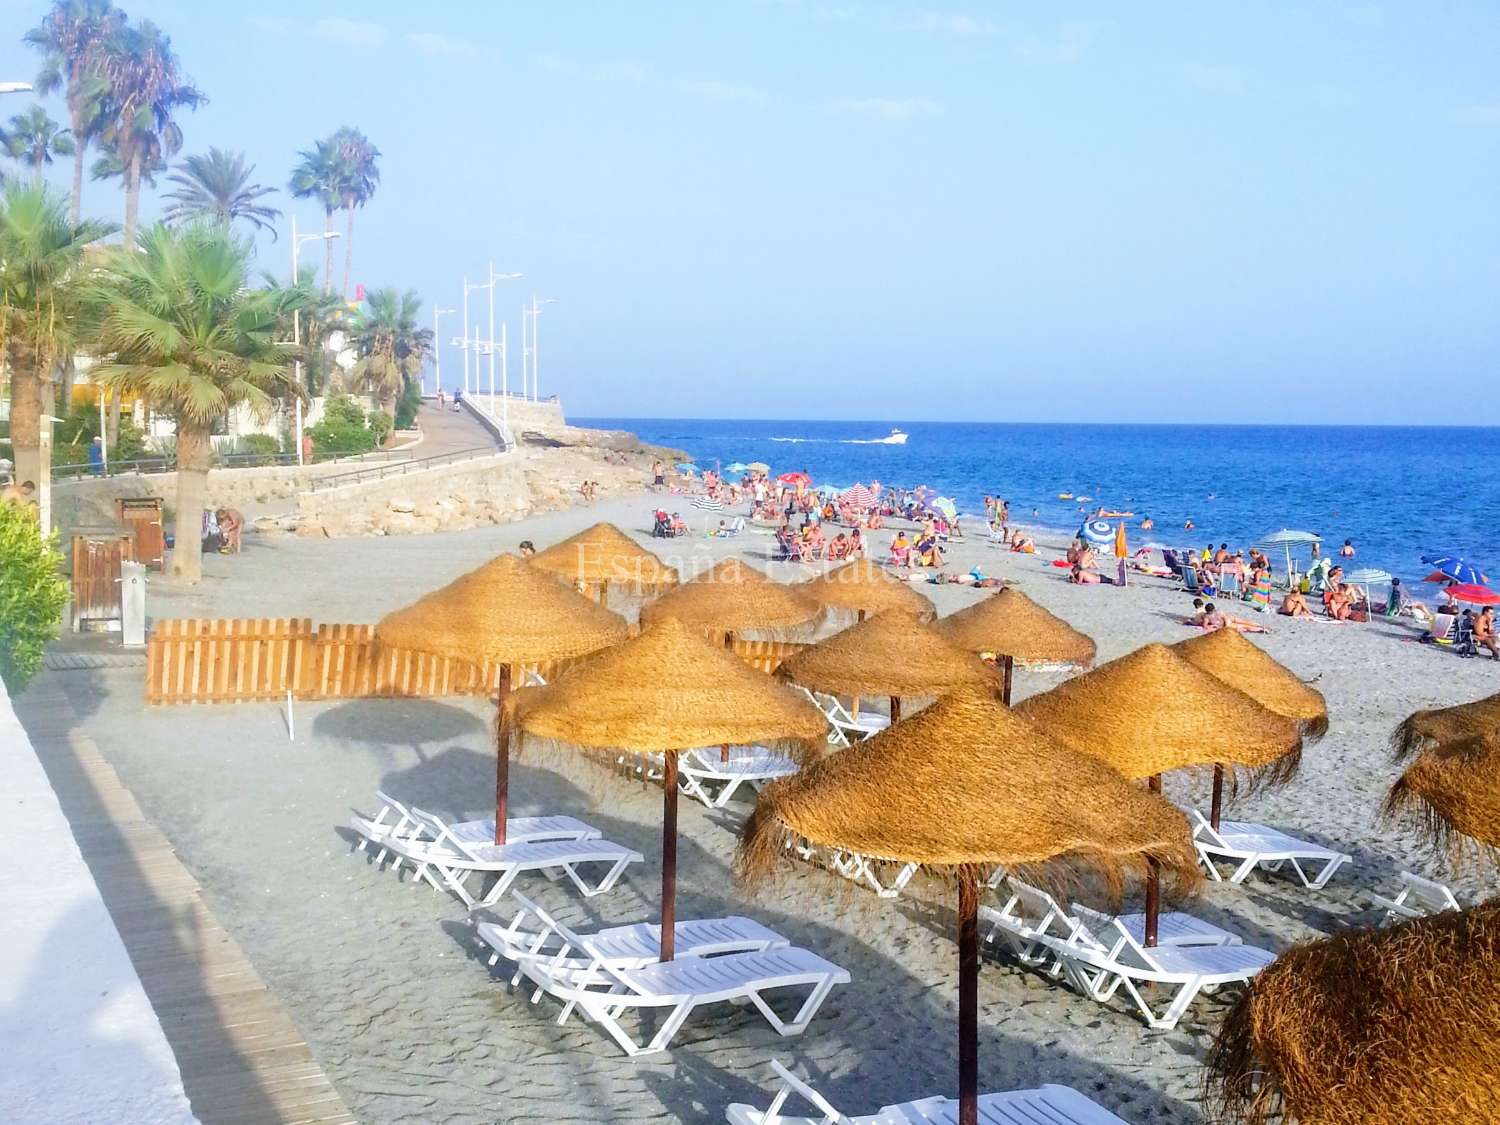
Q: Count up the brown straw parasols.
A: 13